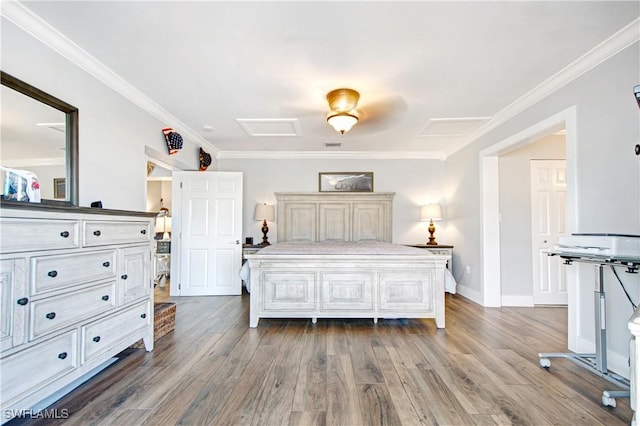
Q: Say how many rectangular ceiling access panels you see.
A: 2